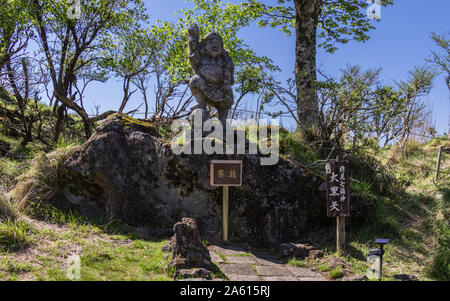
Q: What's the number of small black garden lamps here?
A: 1